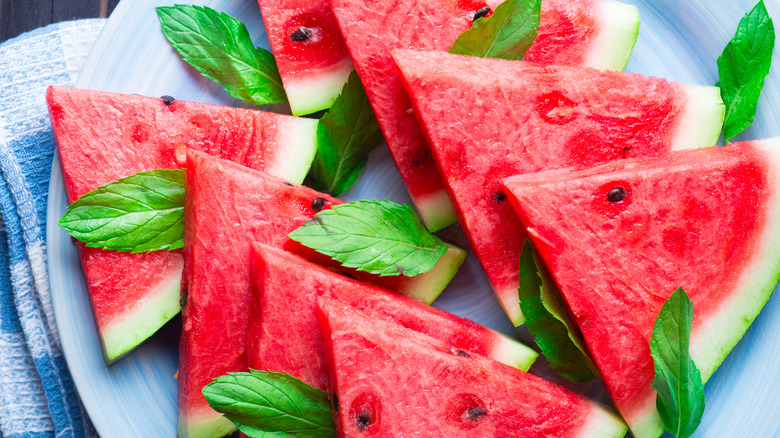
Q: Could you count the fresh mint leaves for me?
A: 9